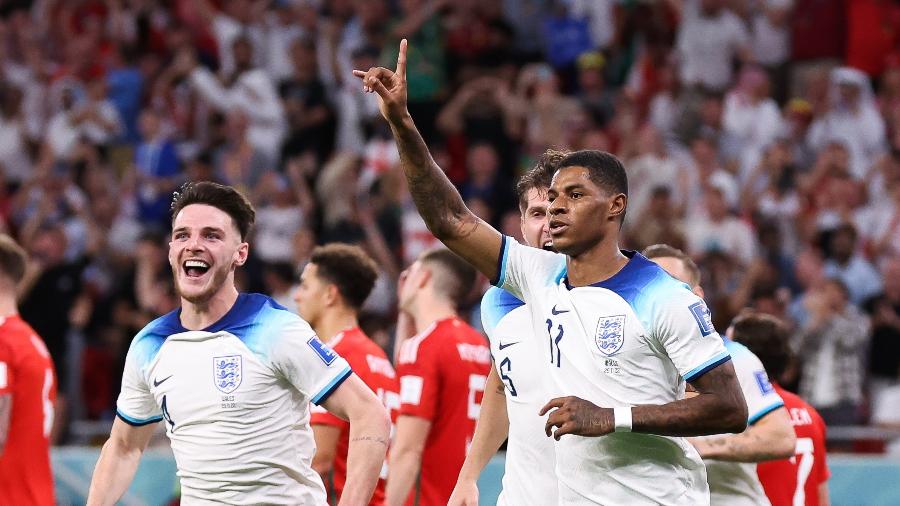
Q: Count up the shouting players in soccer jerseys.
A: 2